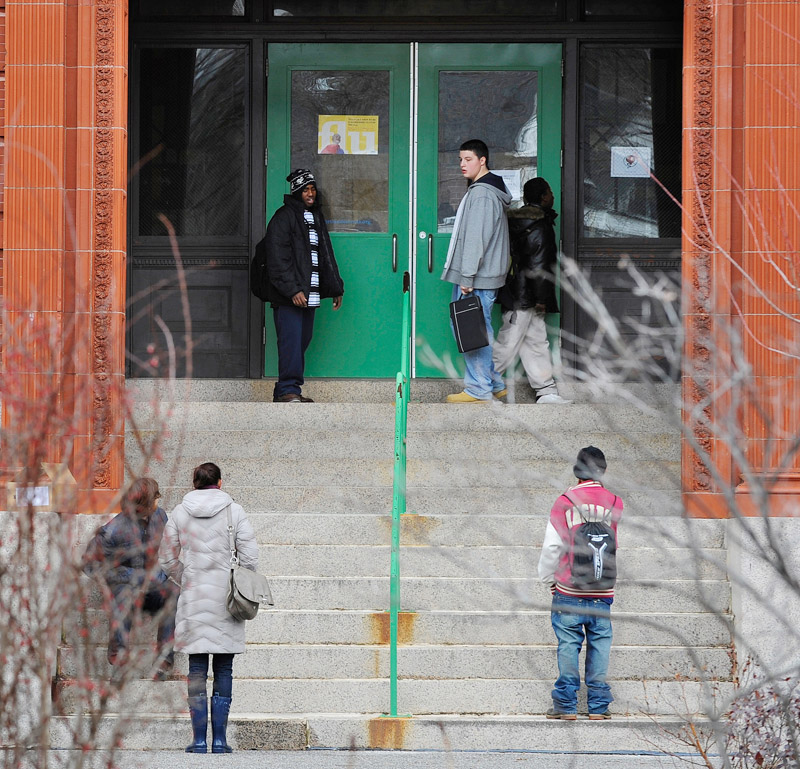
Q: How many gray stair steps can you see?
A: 12